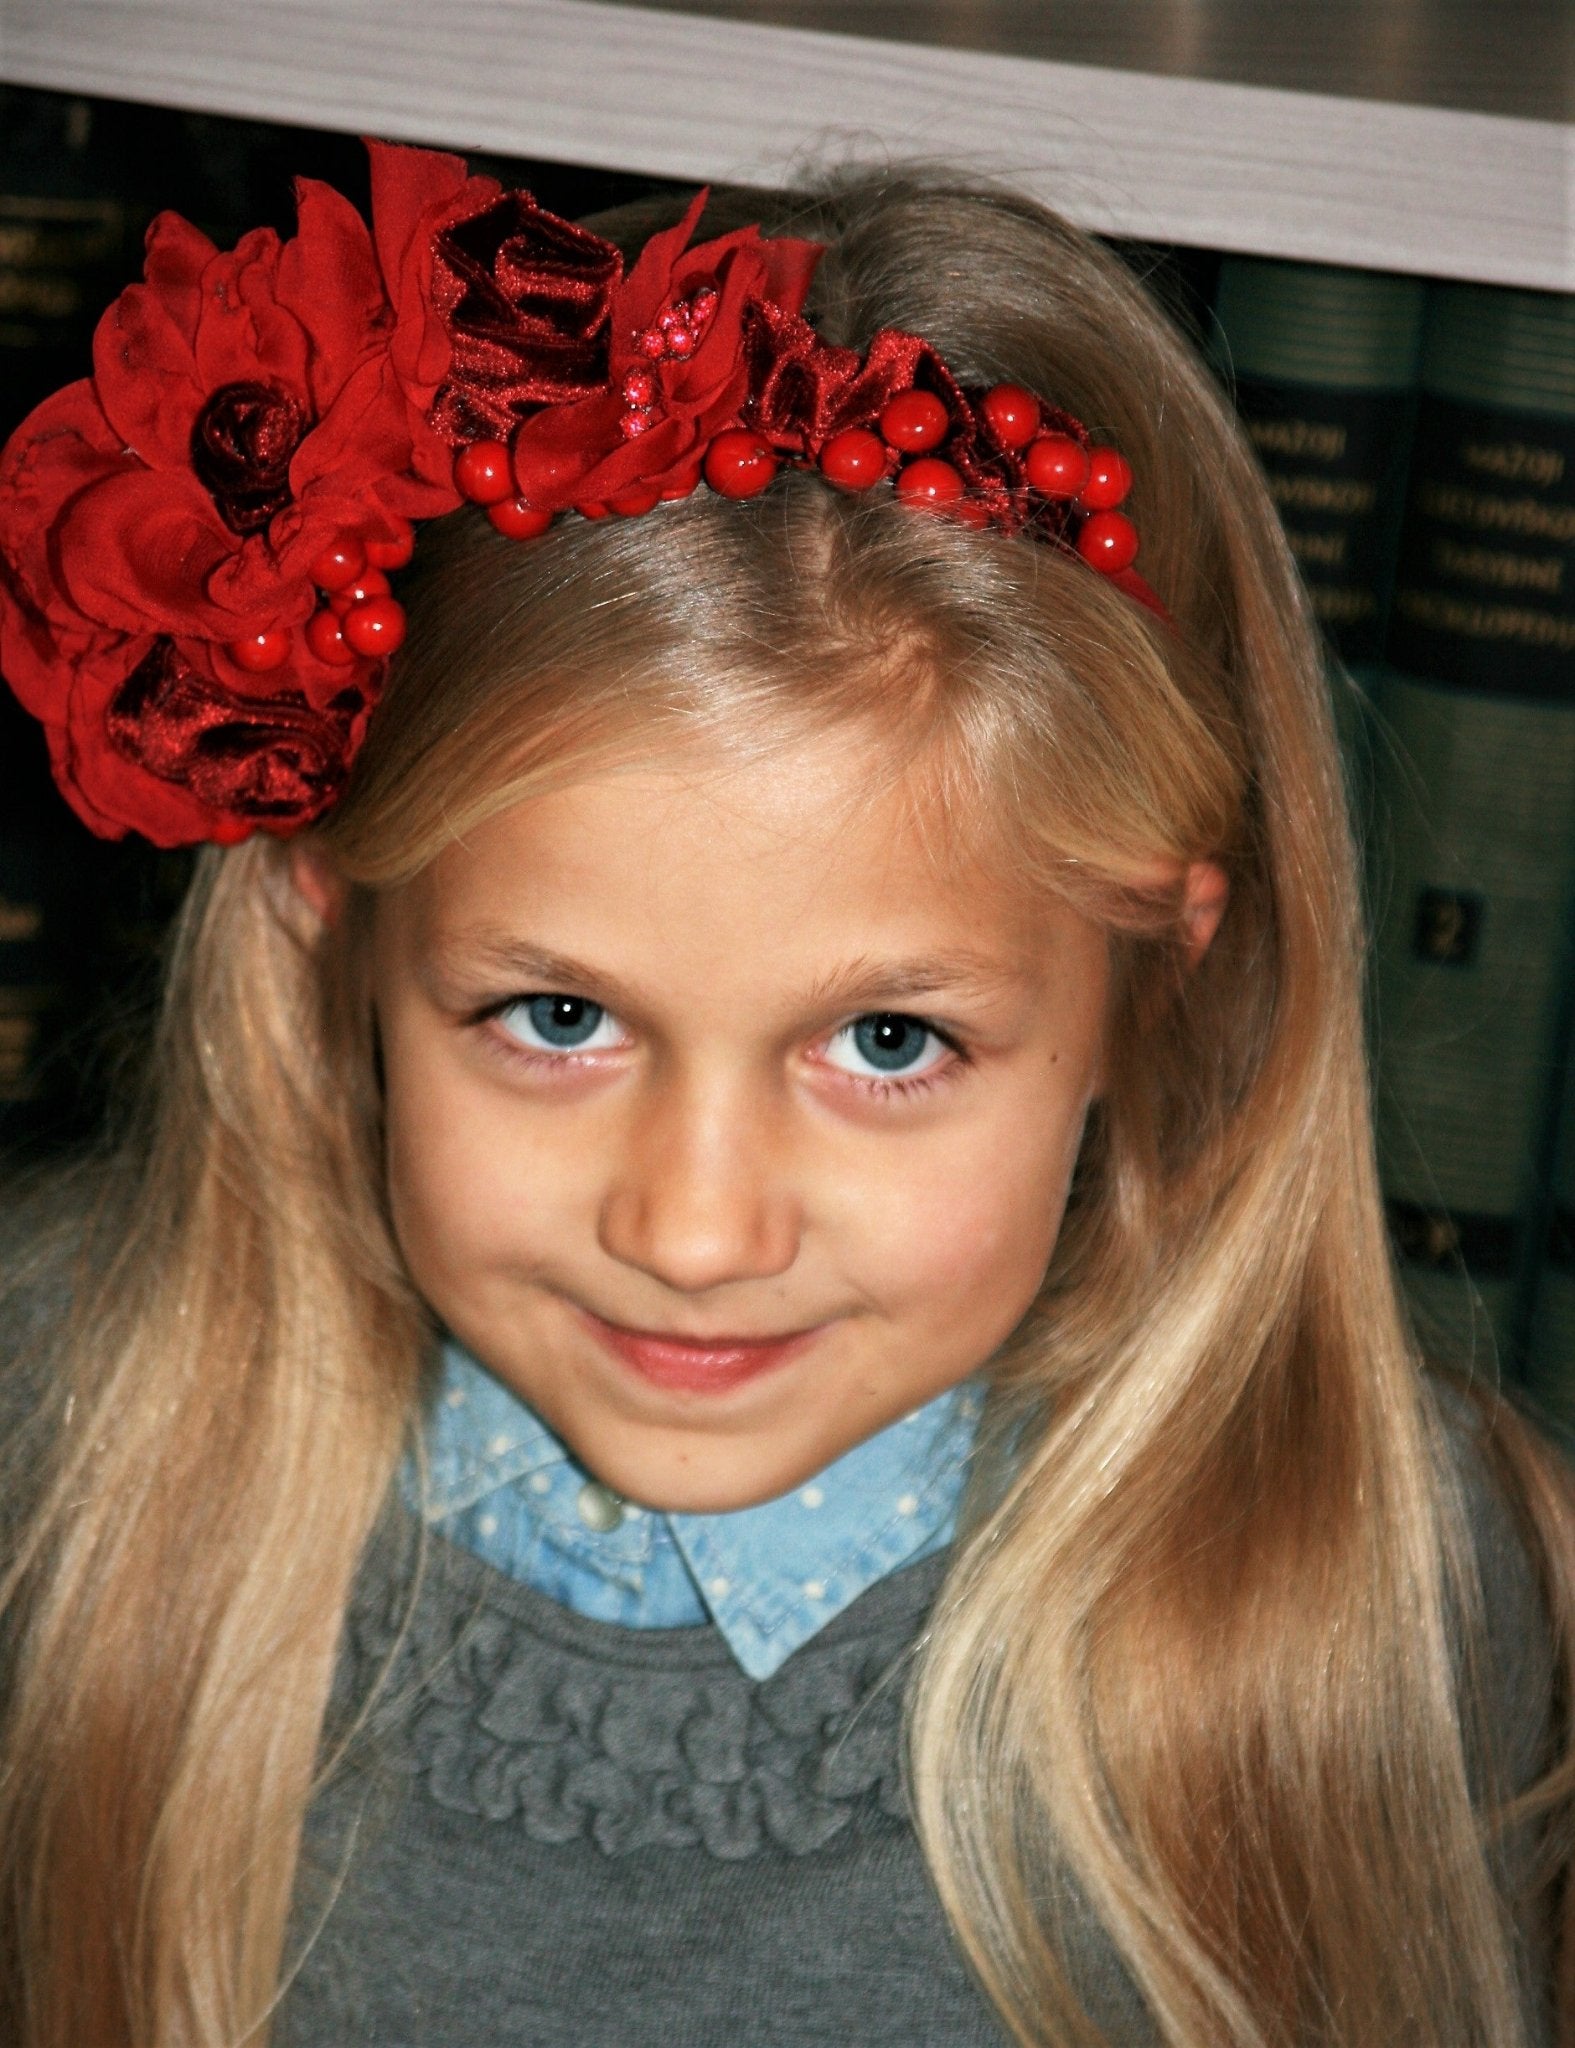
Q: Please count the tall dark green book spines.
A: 2